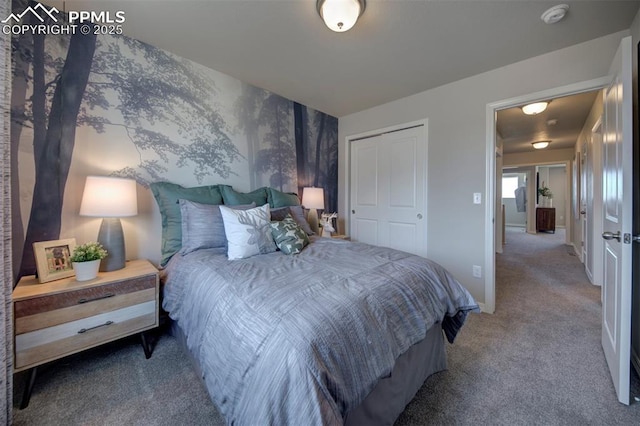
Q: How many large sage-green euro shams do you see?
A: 3